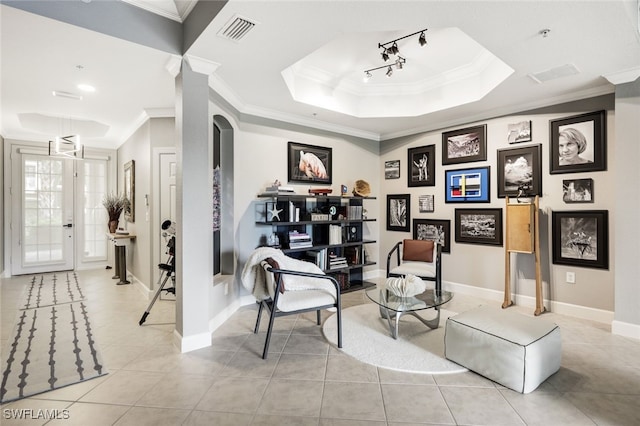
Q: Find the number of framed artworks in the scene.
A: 14